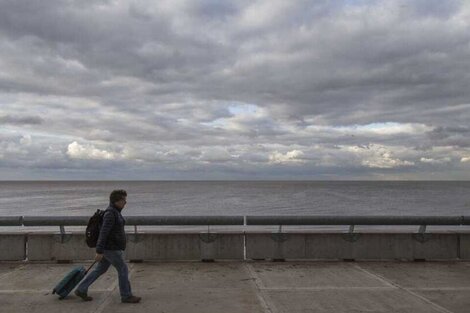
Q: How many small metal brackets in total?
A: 6